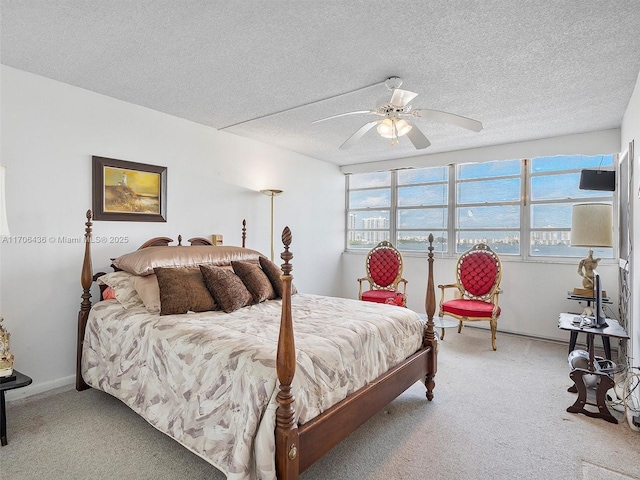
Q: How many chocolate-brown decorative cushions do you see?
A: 4